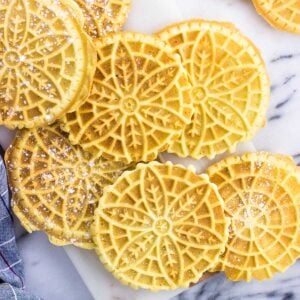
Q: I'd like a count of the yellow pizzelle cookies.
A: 8